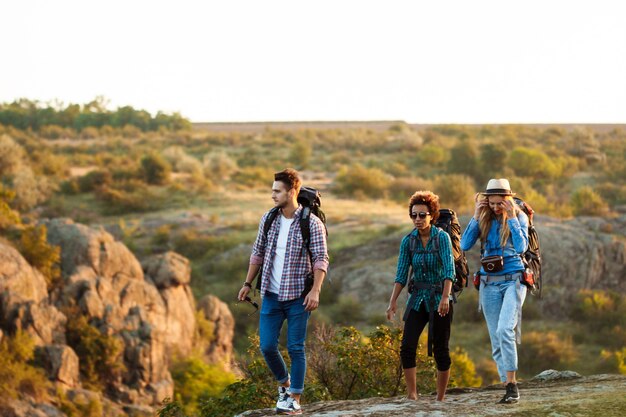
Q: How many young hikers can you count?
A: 3